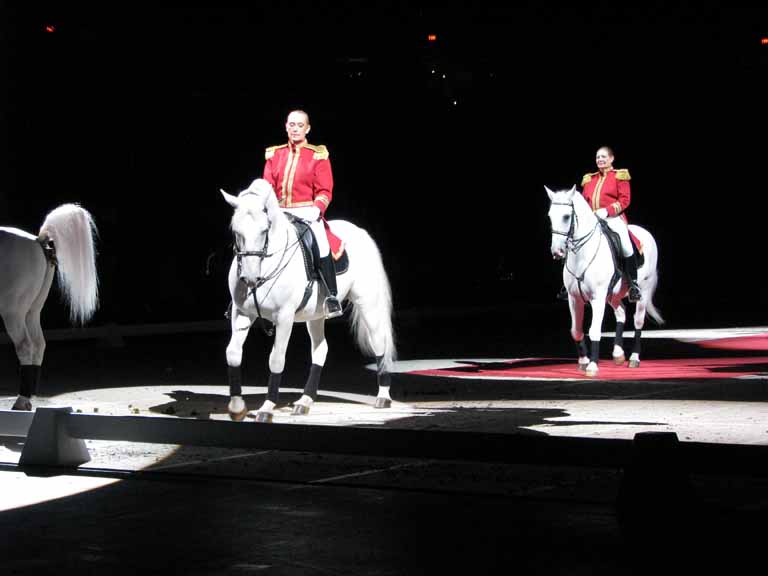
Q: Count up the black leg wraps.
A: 10